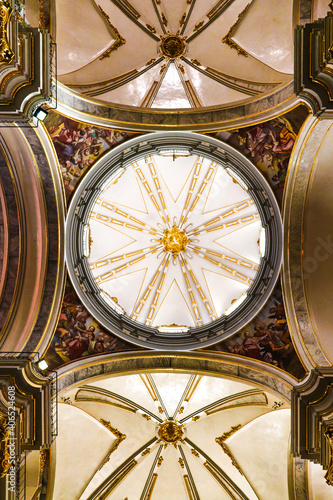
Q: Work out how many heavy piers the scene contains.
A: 4